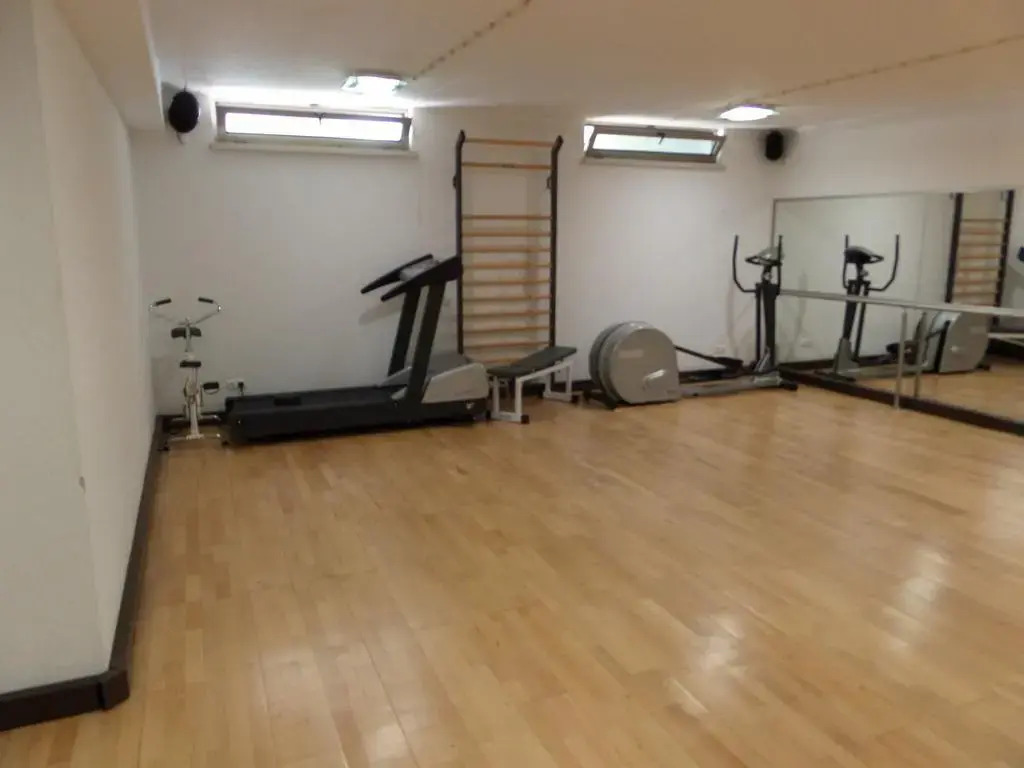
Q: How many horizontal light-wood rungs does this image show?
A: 12